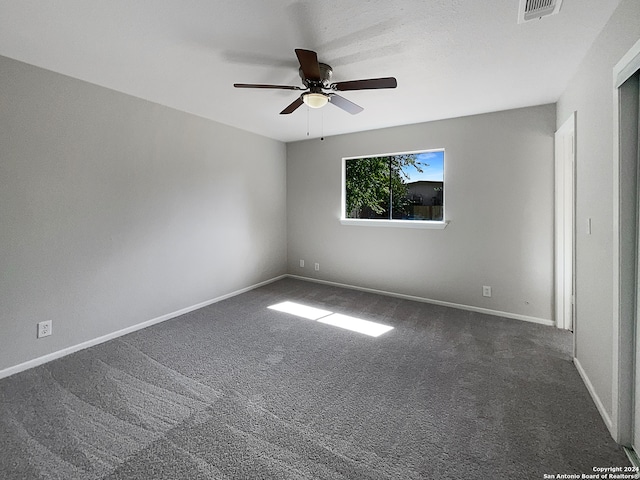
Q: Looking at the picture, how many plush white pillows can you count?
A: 0